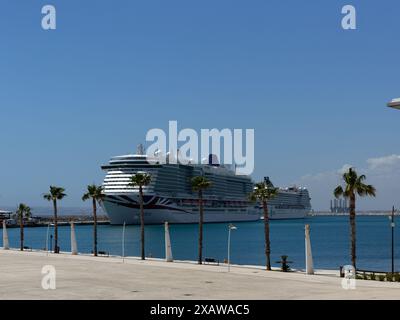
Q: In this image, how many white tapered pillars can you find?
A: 4